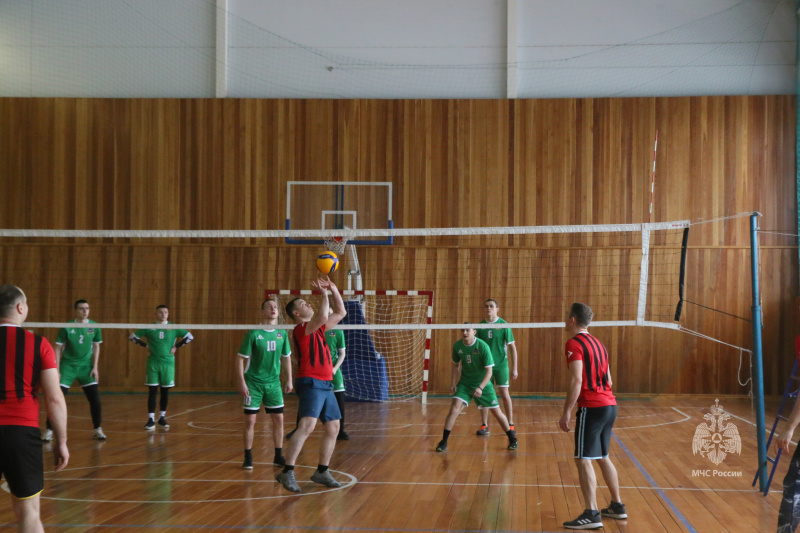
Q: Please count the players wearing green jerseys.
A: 6